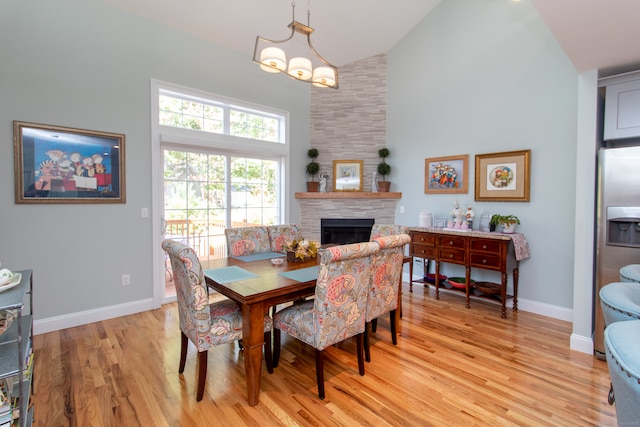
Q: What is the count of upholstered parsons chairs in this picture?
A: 6